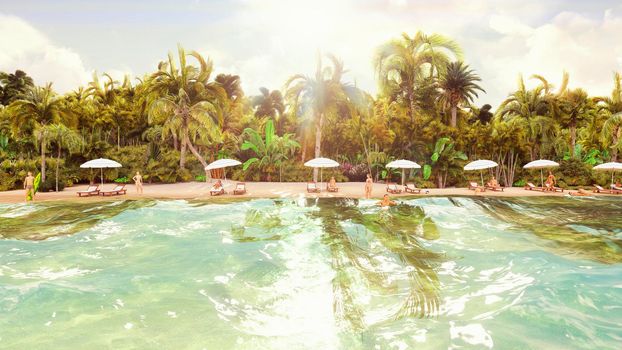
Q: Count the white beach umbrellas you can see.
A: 7